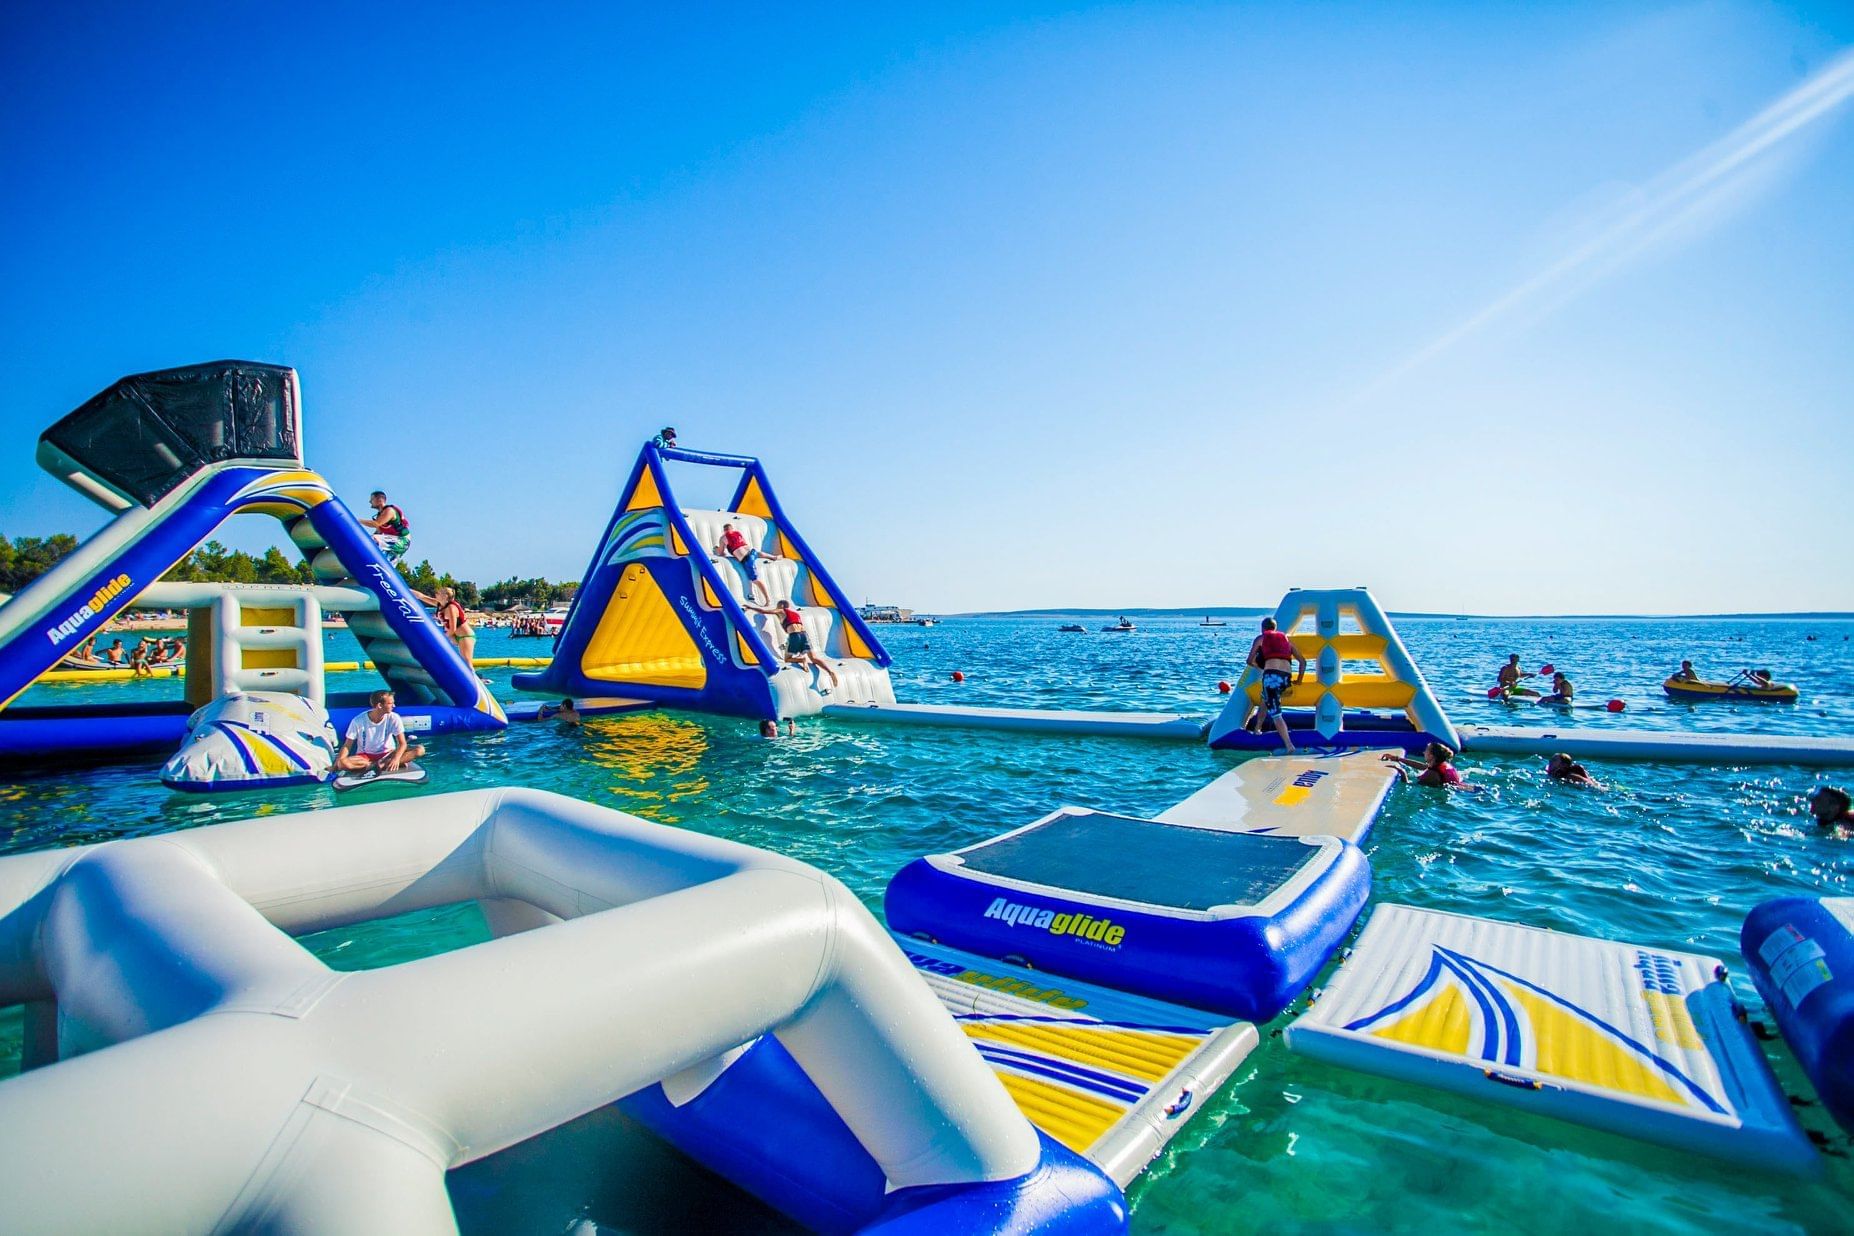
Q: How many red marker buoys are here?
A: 3